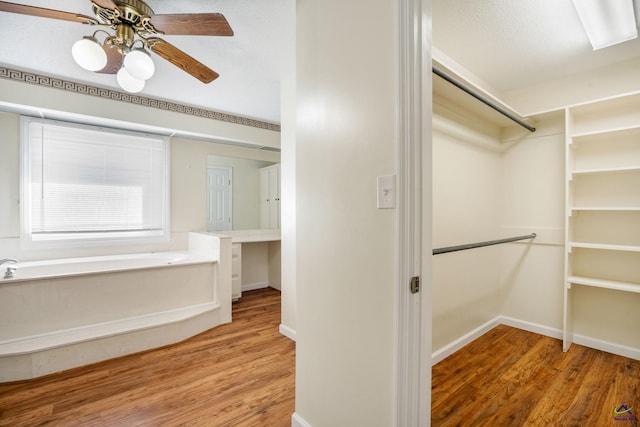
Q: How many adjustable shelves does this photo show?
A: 5